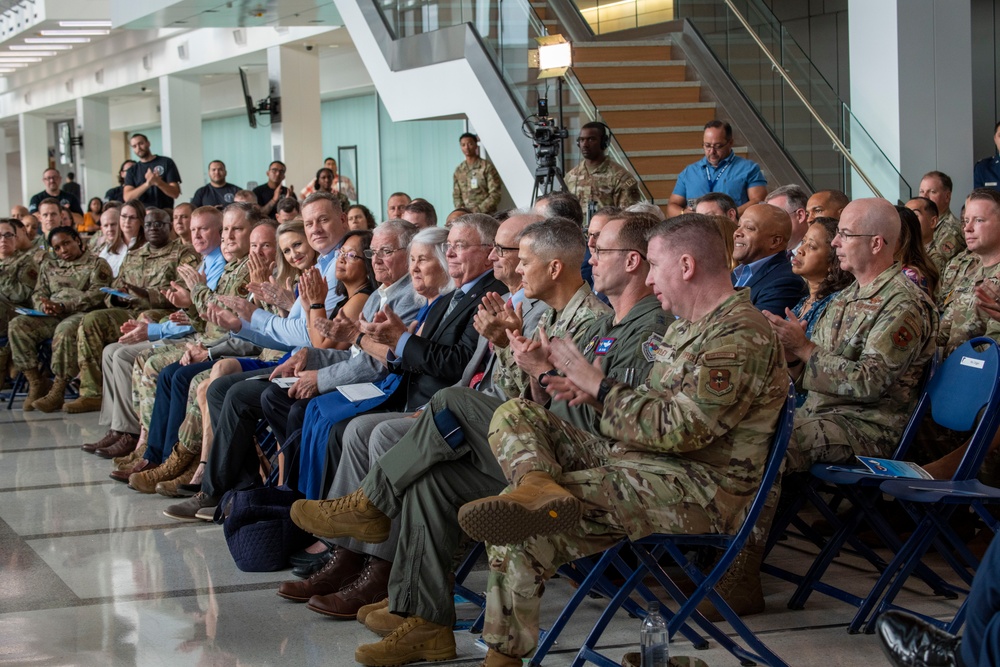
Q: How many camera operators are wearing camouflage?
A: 1